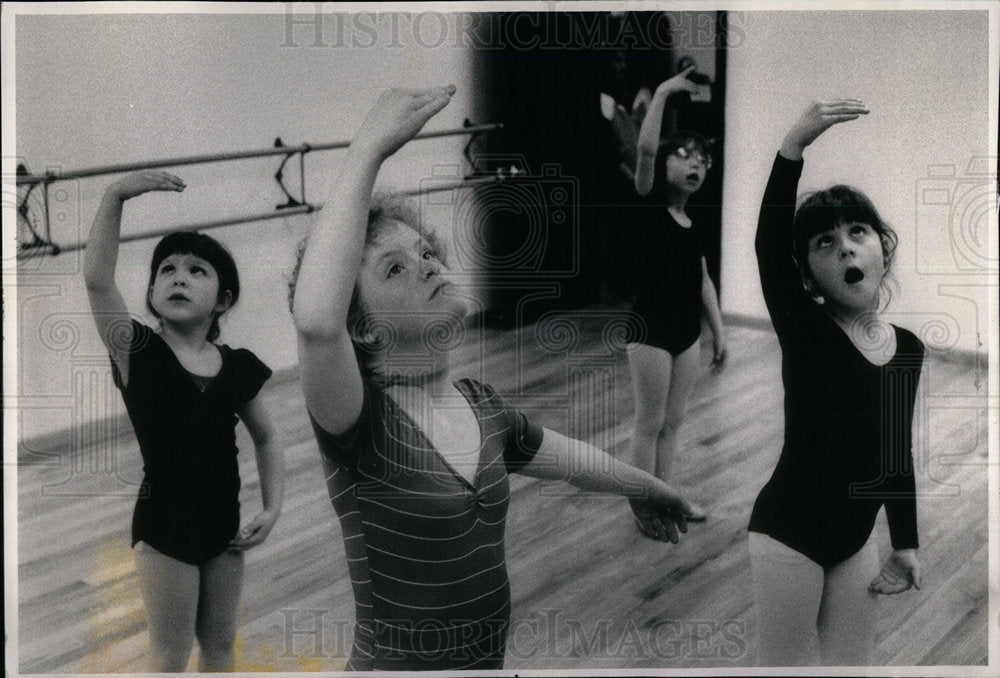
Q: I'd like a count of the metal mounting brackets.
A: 3